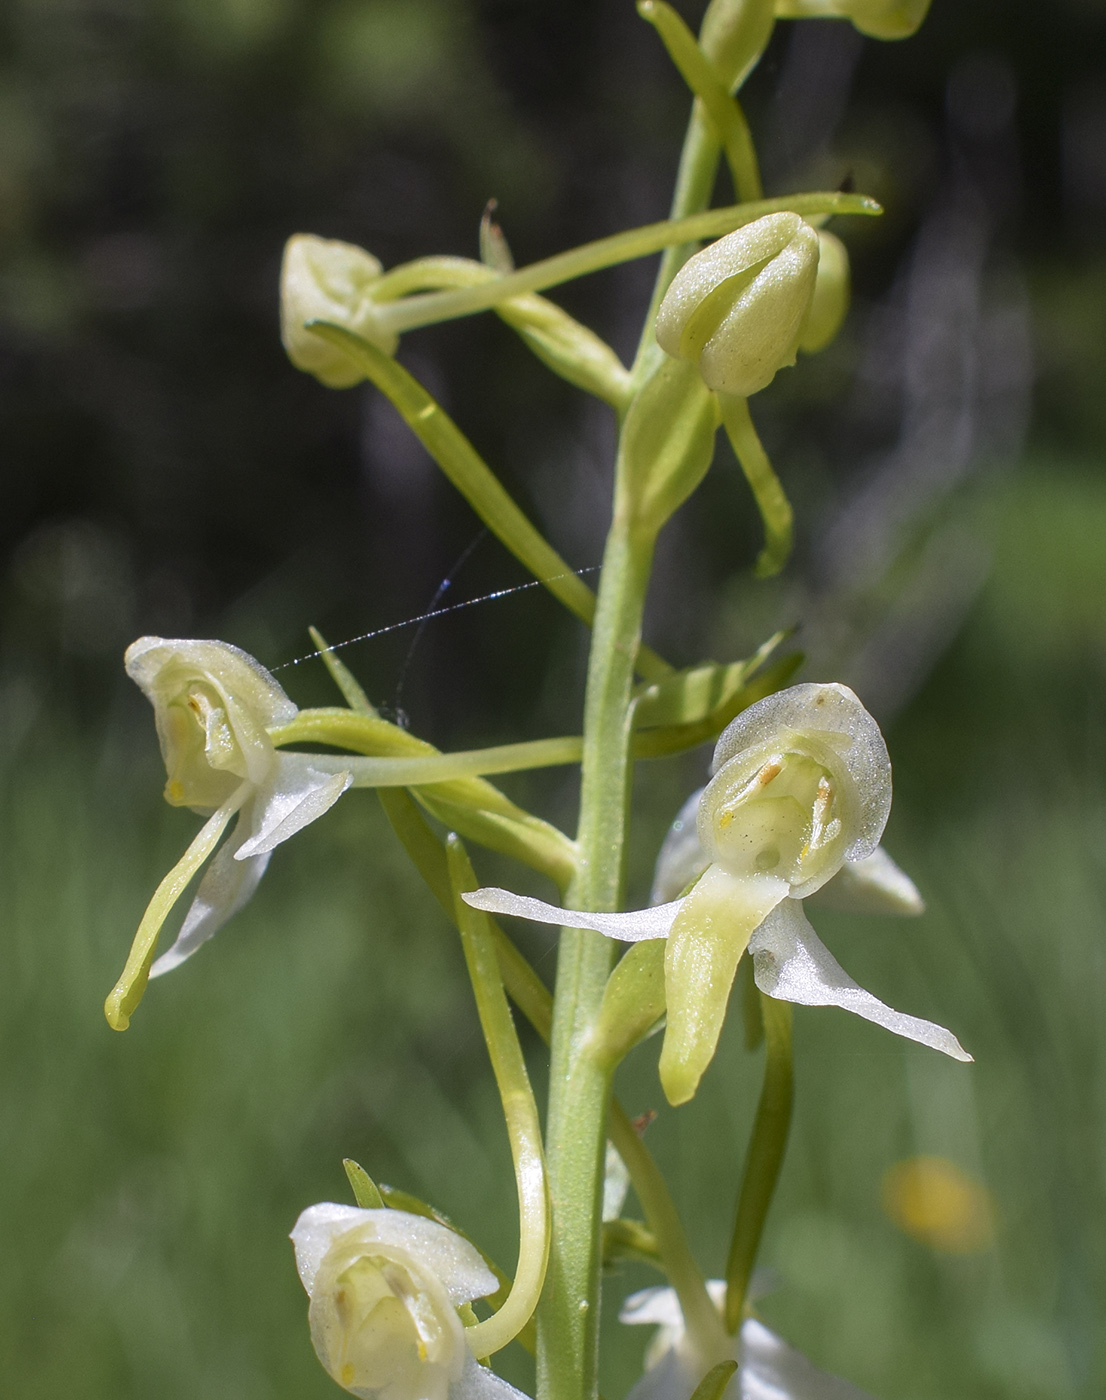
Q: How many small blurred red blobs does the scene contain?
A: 0